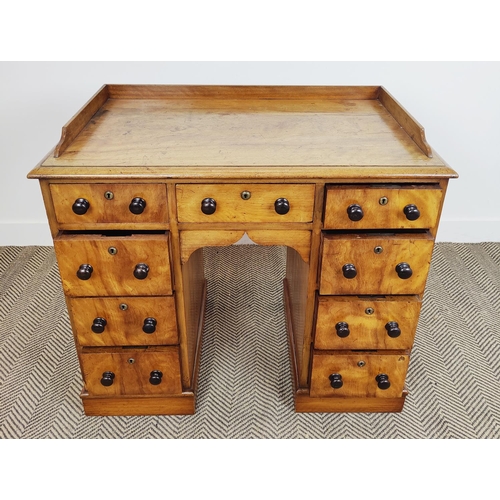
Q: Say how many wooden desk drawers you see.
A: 9